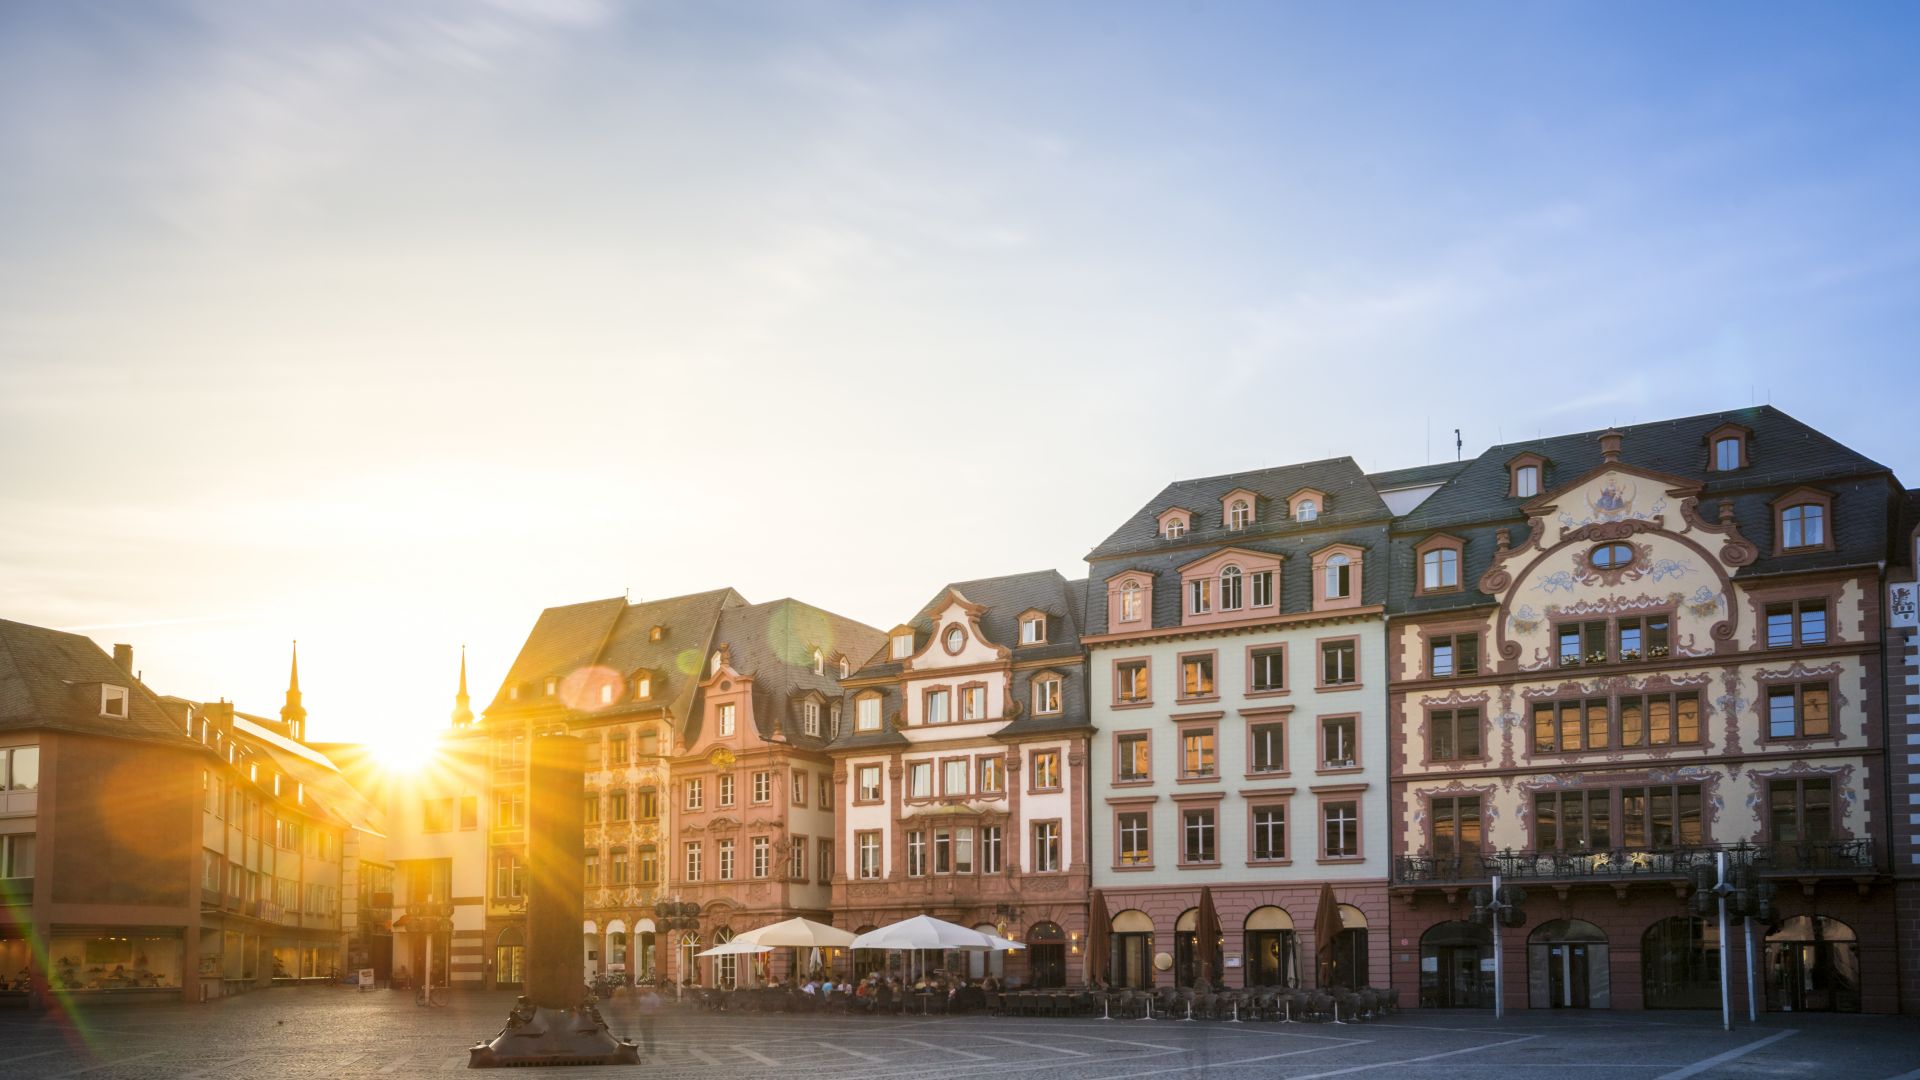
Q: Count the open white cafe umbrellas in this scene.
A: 4